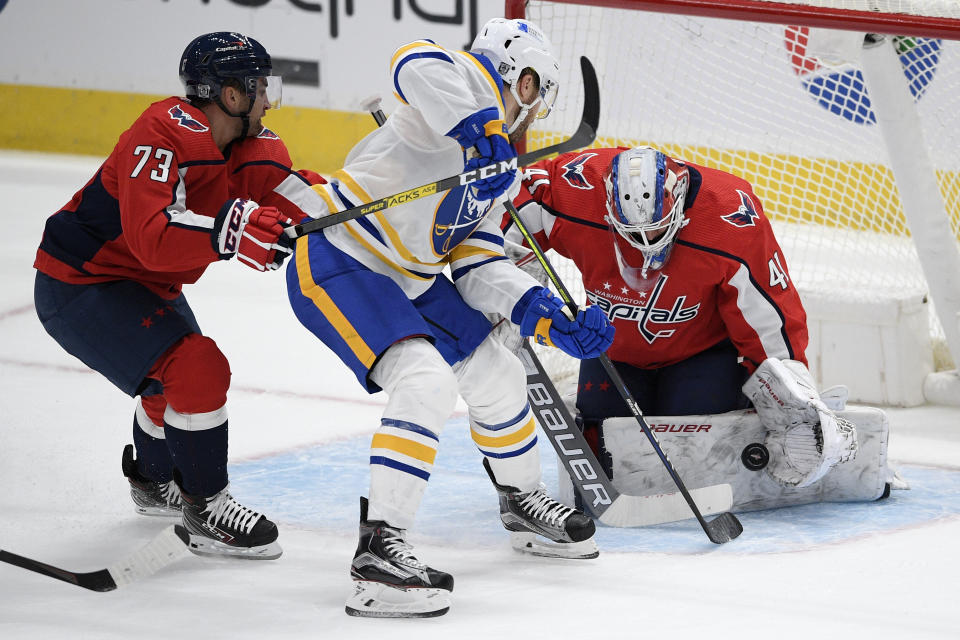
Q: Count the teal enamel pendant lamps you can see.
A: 0